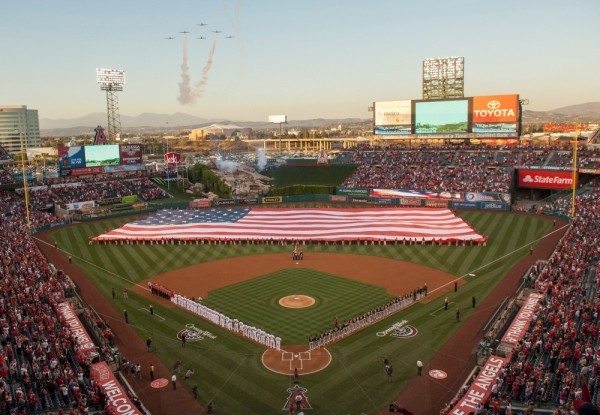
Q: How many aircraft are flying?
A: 6